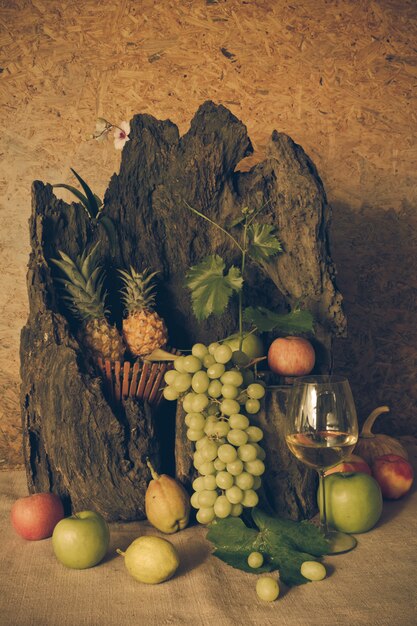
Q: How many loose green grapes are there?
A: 3